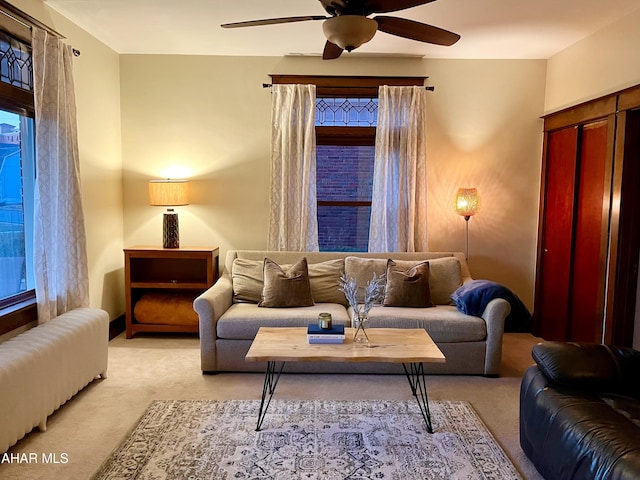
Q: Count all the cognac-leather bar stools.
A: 0